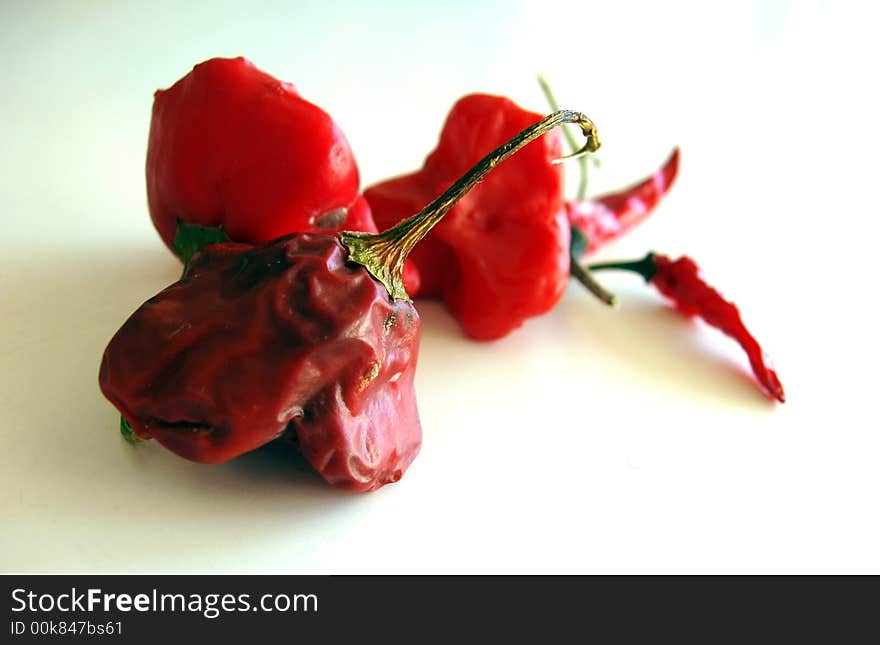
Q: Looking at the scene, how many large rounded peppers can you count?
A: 3